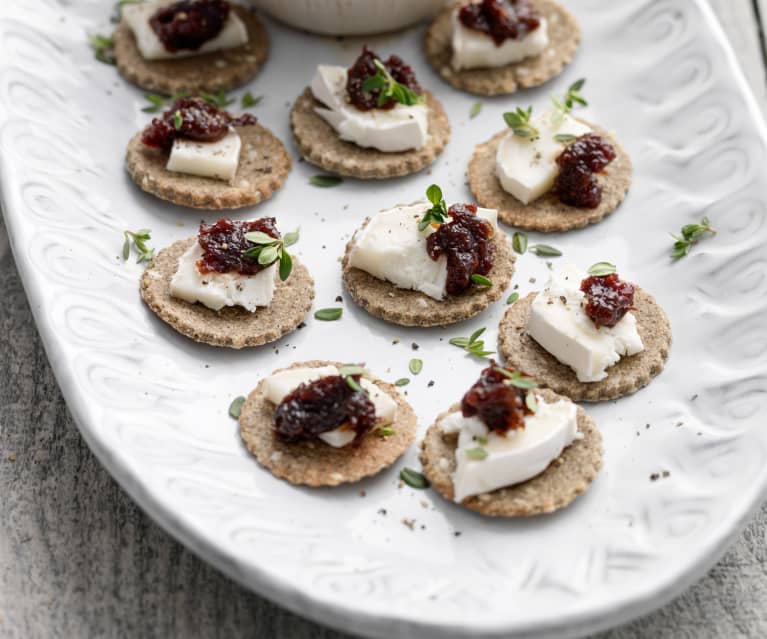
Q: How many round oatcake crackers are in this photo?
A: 10